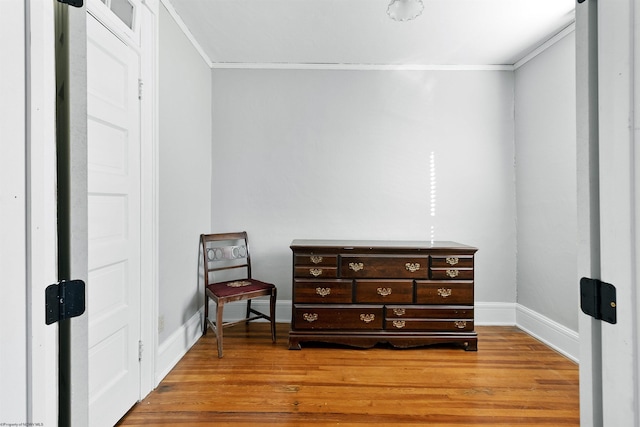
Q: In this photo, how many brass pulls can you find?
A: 14